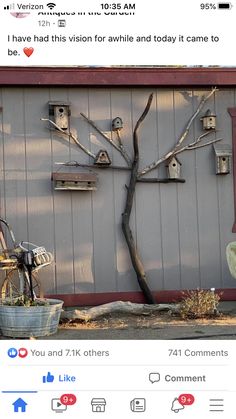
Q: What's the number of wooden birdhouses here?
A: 7